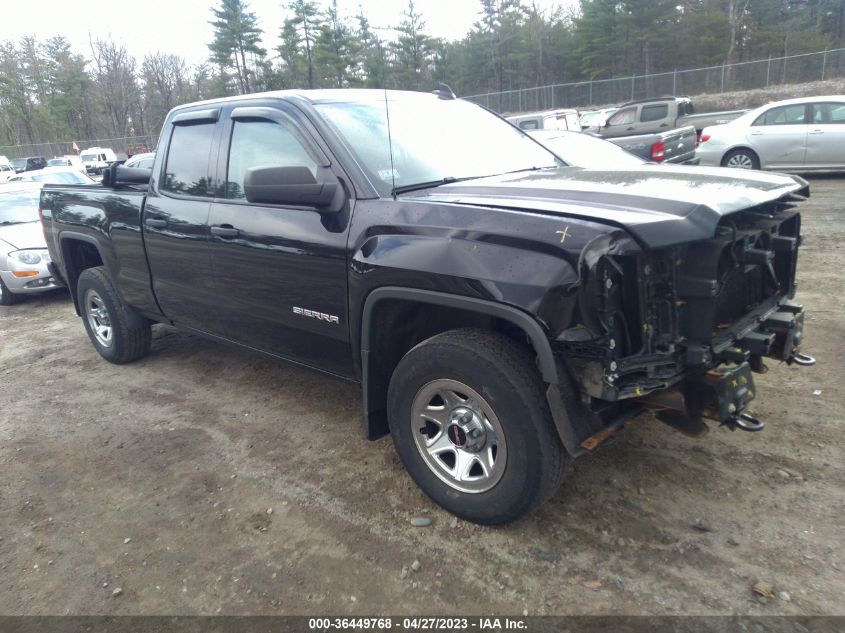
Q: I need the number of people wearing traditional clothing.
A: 0